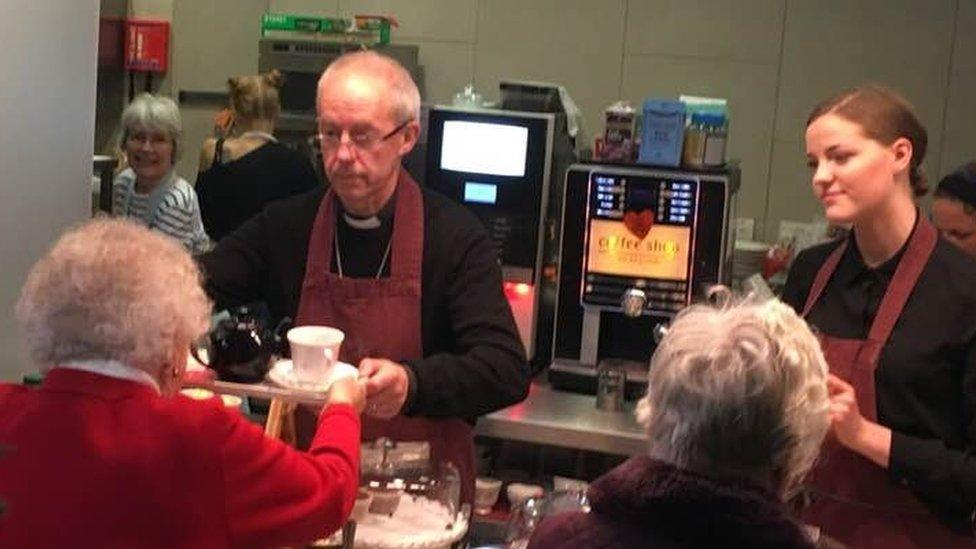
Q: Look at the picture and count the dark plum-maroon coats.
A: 1